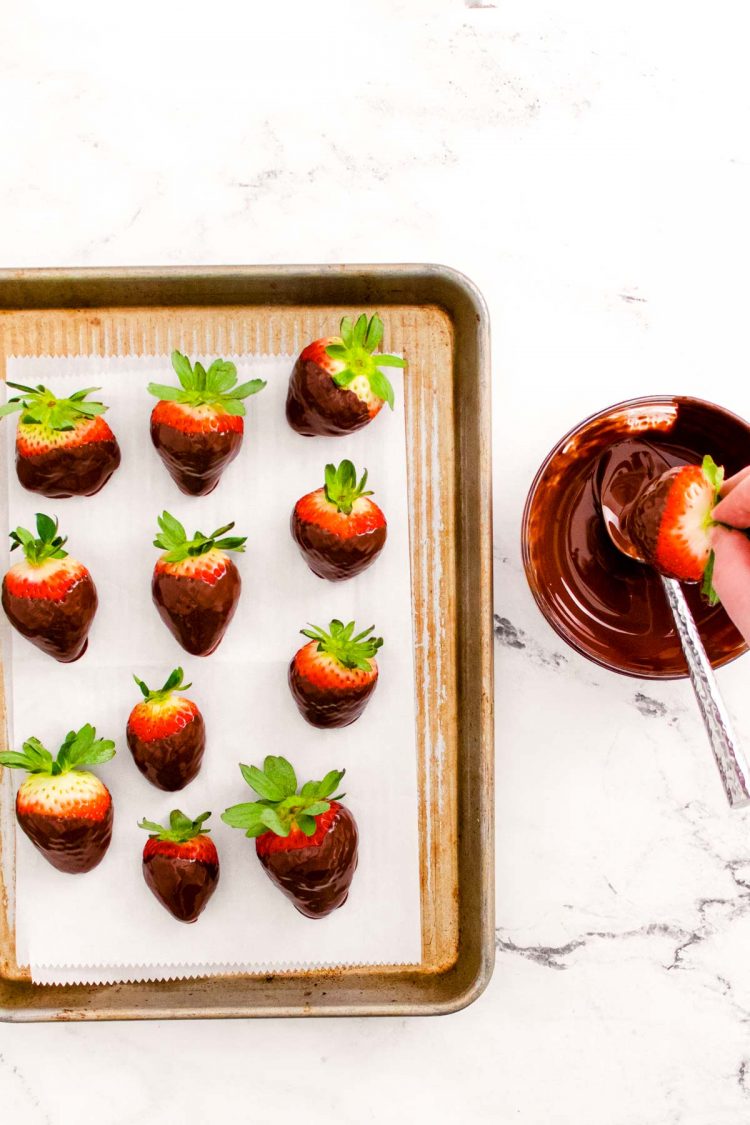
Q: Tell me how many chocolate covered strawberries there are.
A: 12